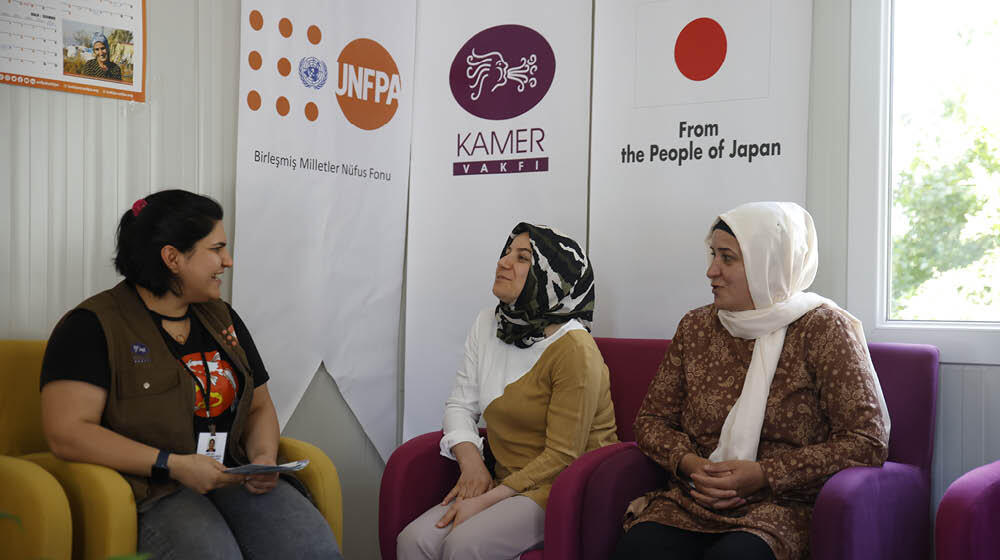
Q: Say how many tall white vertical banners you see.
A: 3